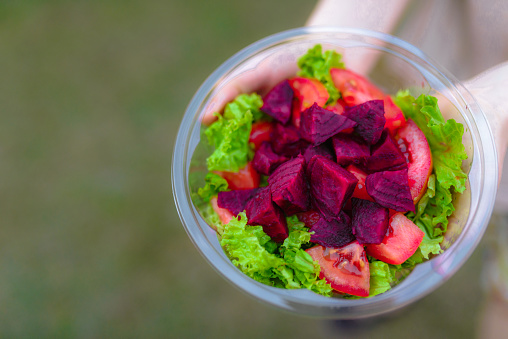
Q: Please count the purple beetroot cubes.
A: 15